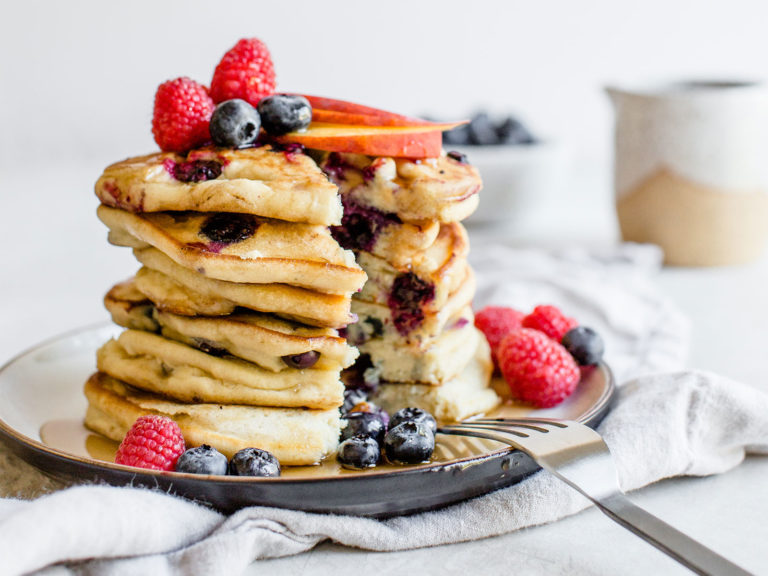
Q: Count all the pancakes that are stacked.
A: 6